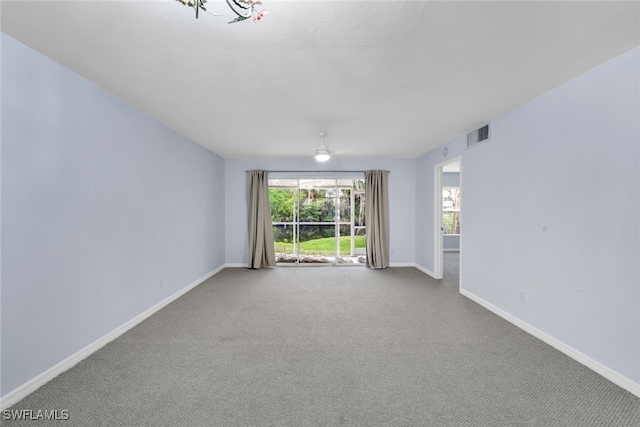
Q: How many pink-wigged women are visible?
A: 0